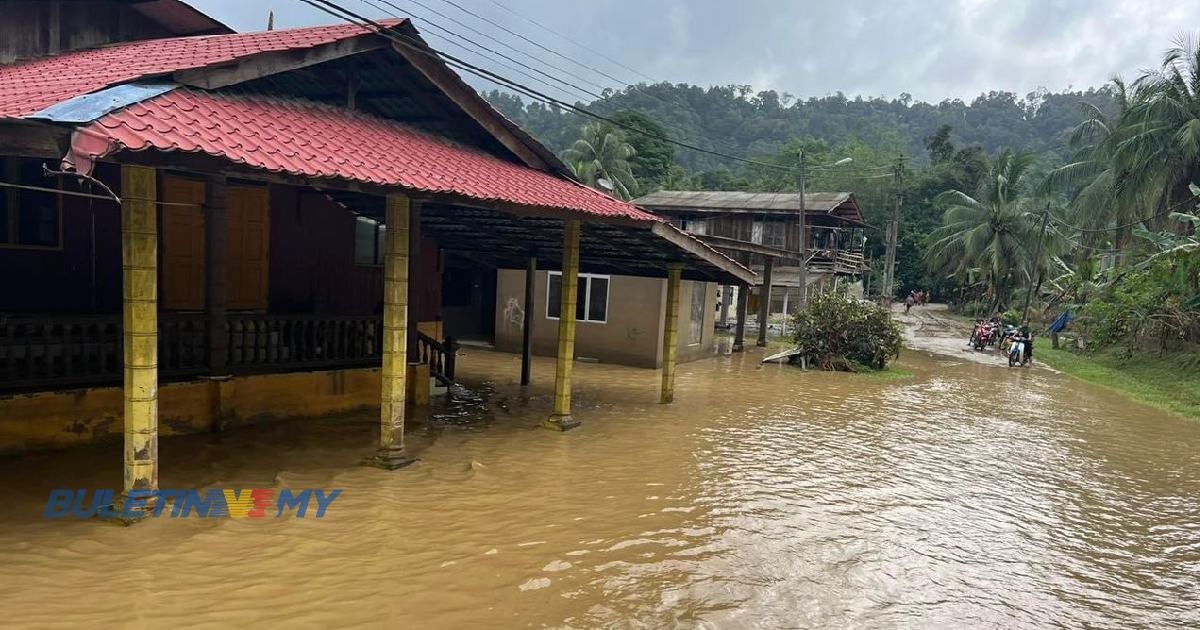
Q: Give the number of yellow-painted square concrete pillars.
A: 4